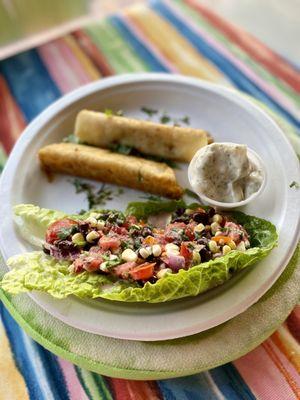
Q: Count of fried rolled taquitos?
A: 2